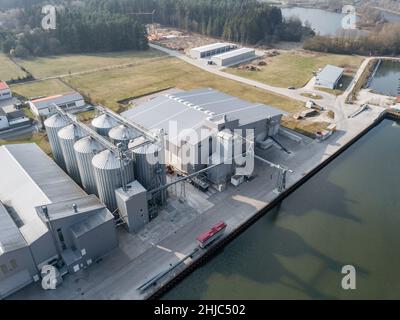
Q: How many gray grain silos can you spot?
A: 7